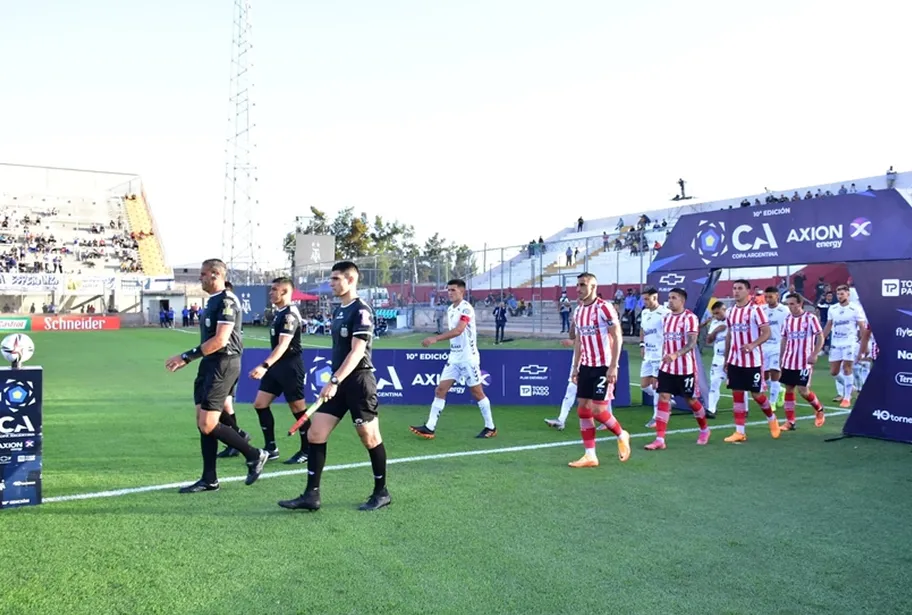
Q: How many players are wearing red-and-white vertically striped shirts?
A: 4